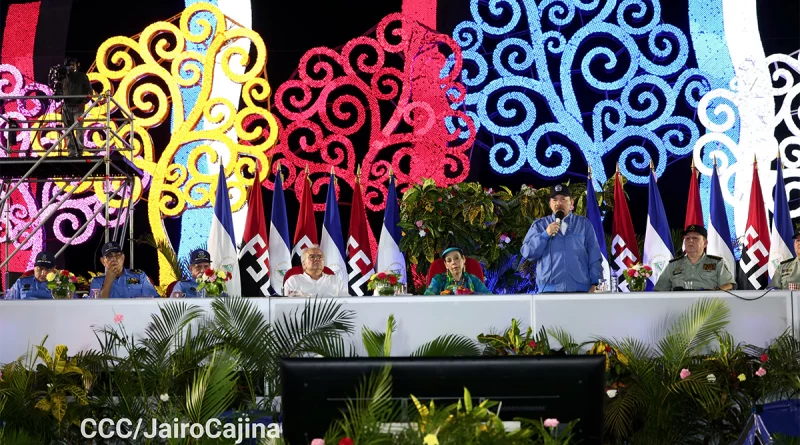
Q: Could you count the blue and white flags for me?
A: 8